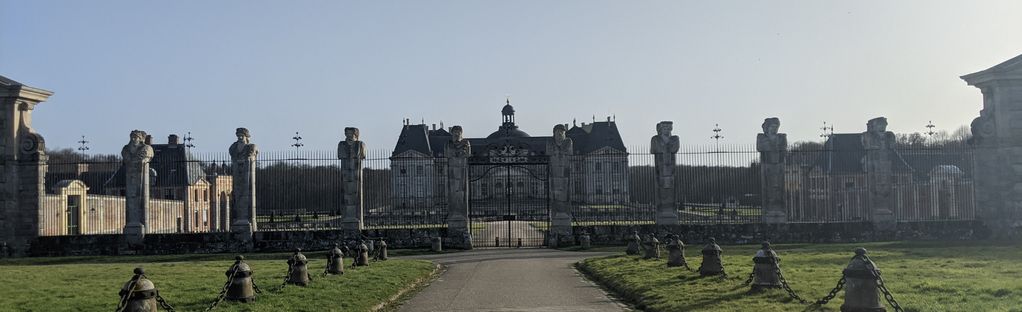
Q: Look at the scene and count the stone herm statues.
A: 8